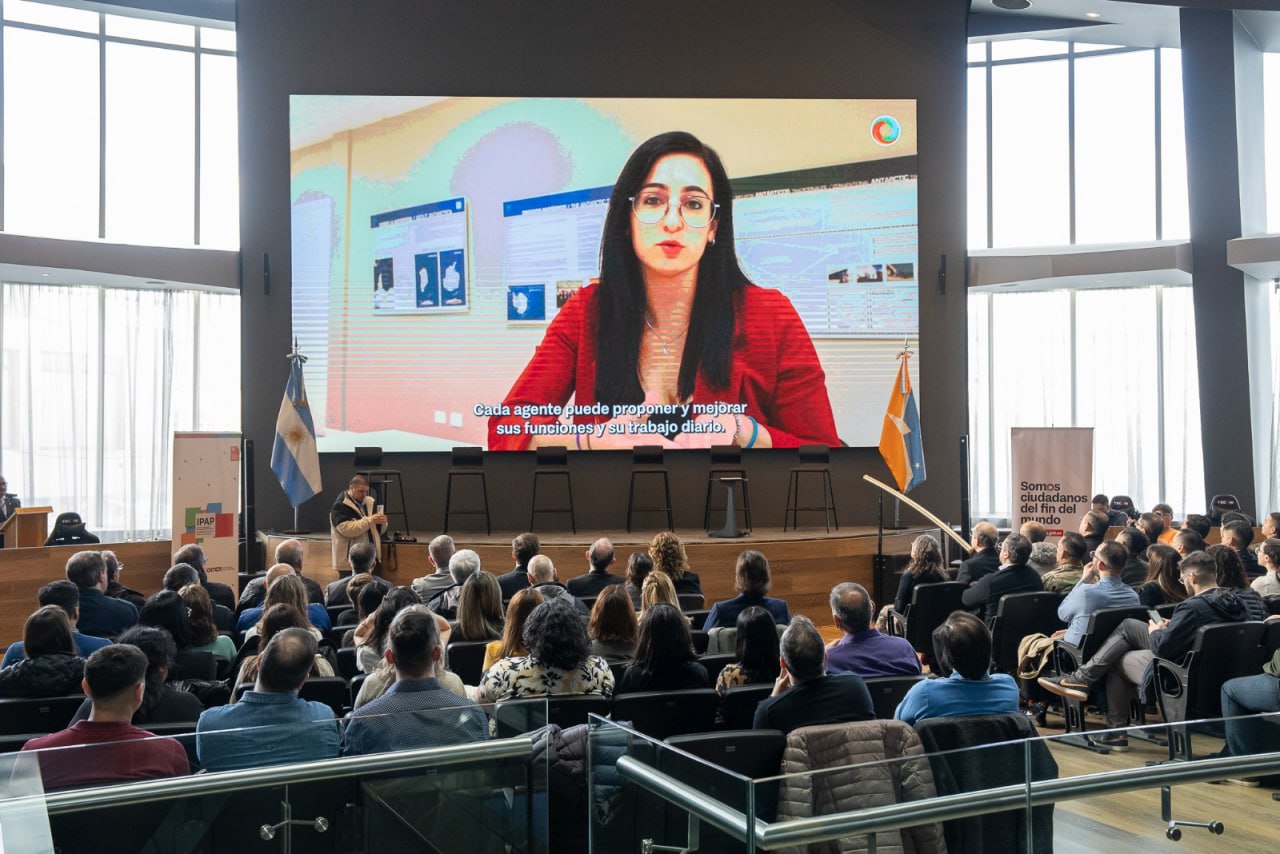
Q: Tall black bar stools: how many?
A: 6